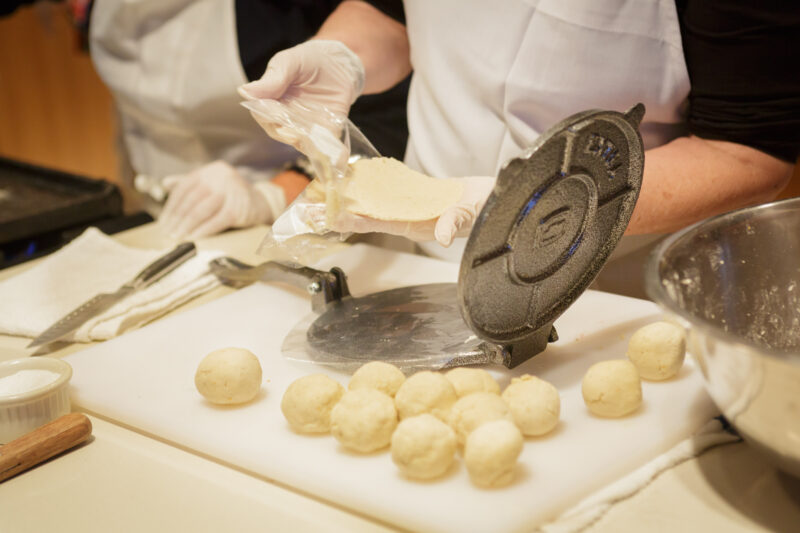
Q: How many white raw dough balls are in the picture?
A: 12